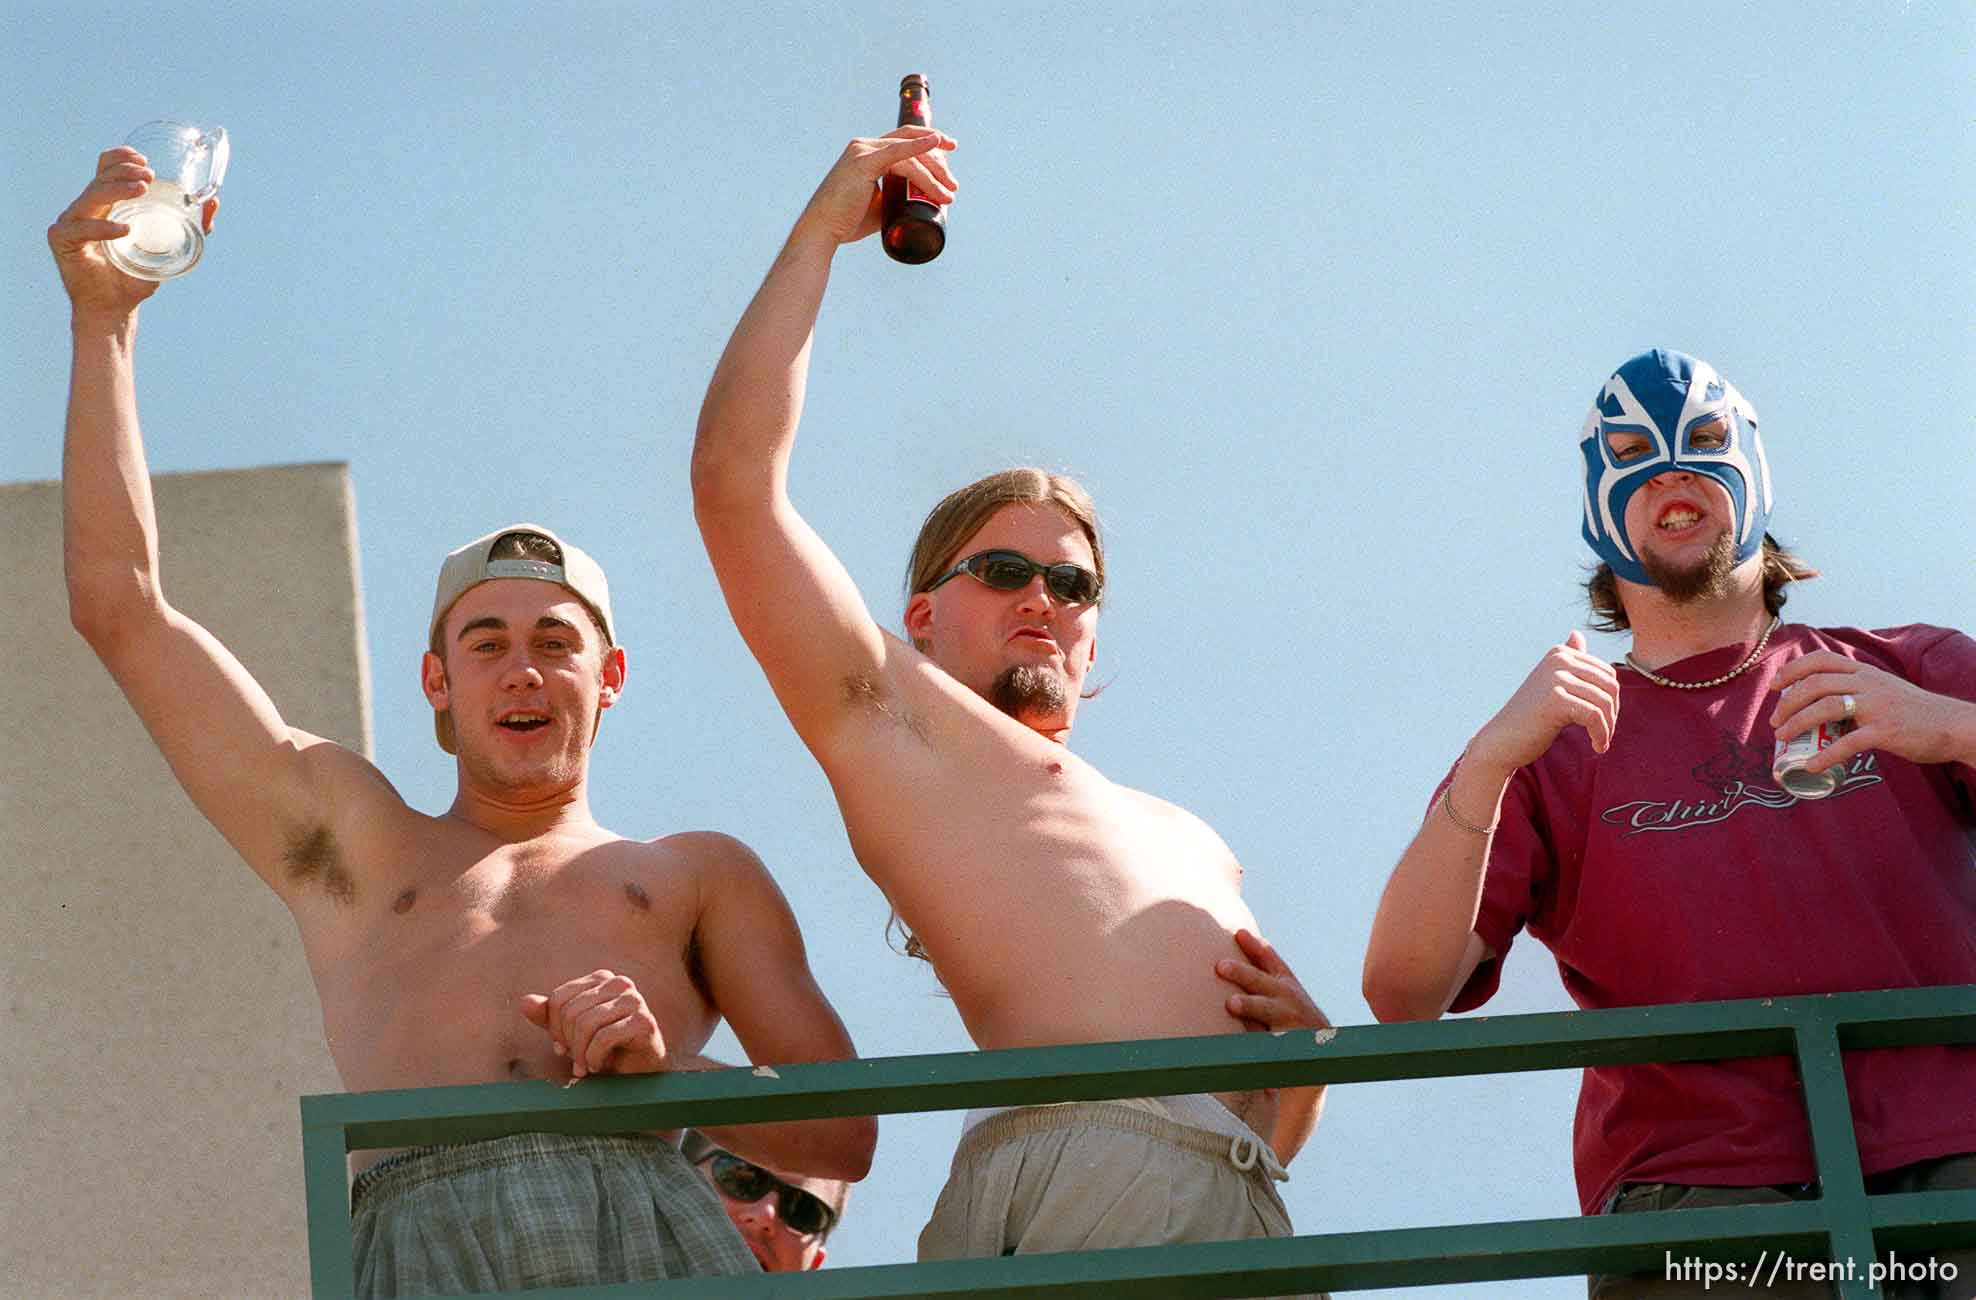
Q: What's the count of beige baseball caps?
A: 1